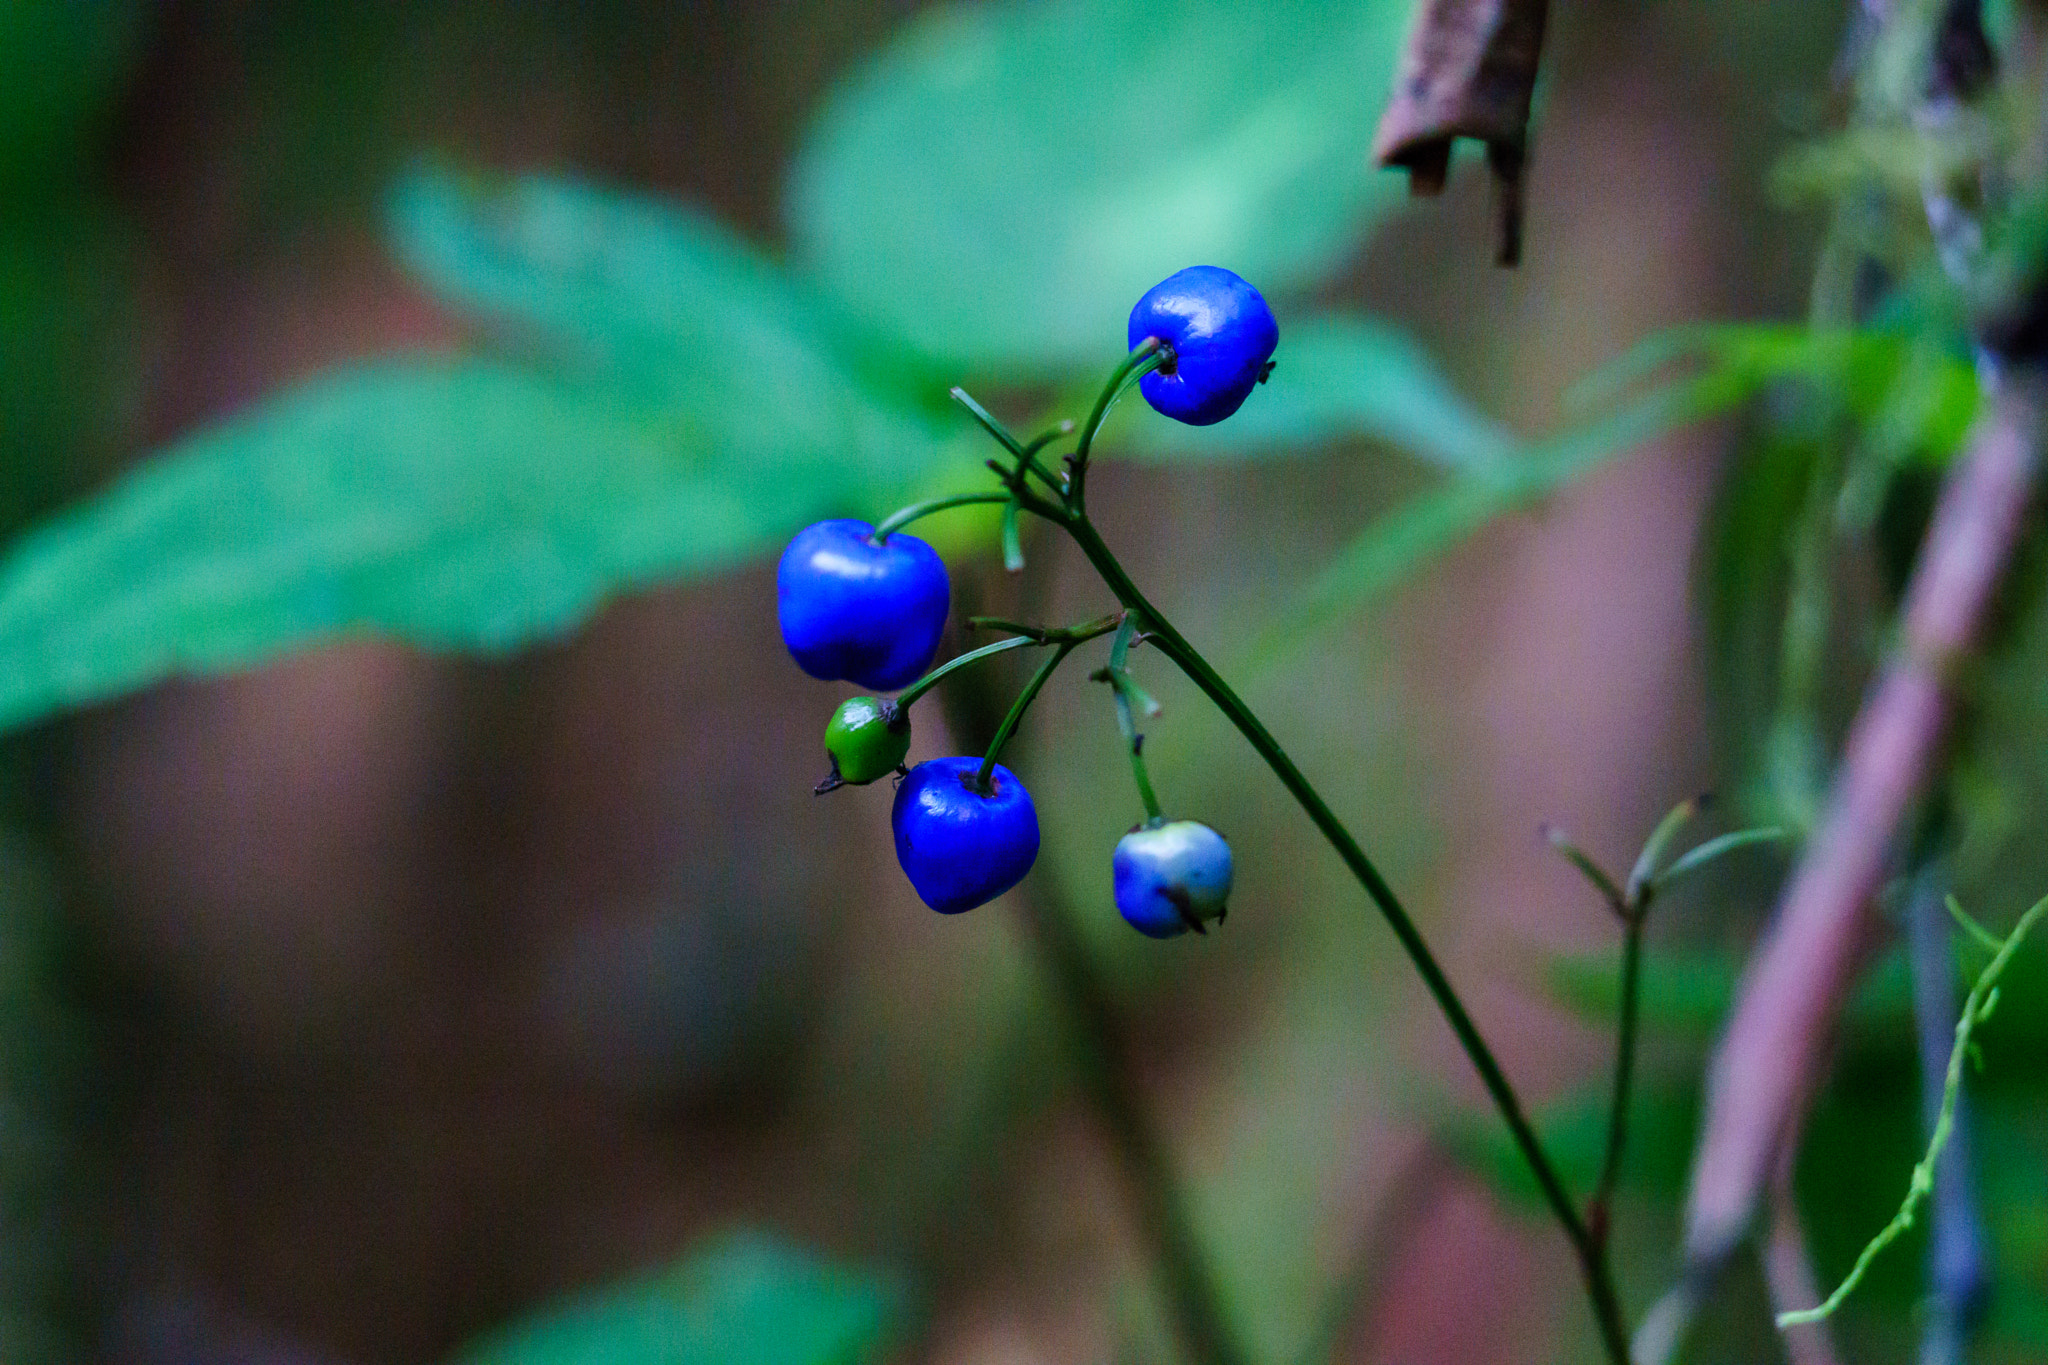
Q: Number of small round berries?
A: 5